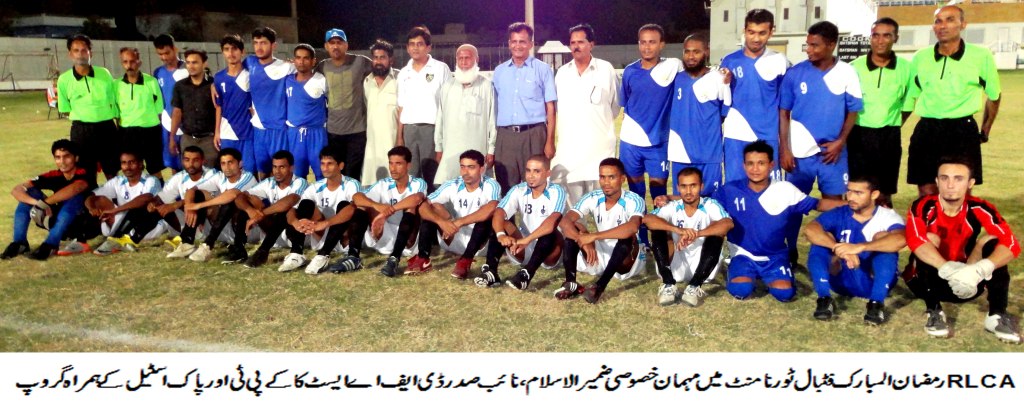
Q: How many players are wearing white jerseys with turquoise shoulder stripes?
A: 10